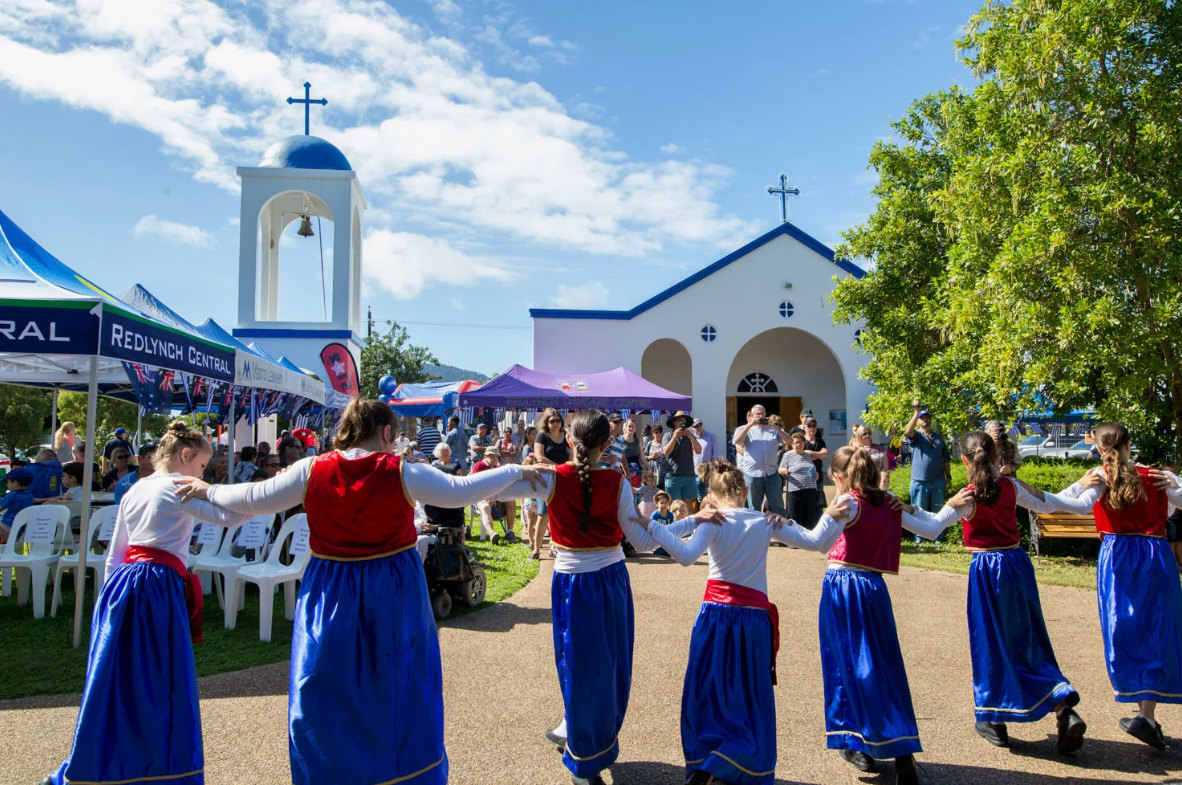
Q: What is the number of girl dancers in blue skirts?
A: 7